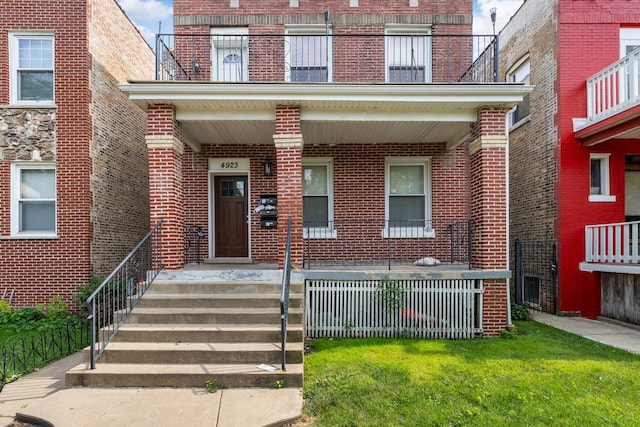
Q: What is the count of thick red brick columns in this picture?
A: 3